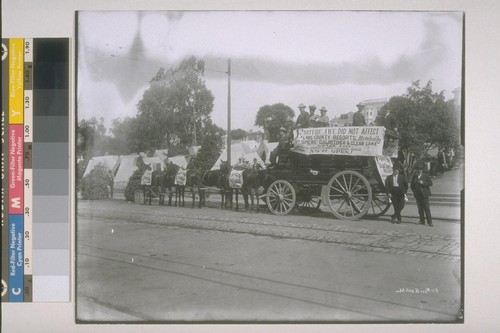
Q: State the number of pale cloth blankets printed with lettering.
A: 3